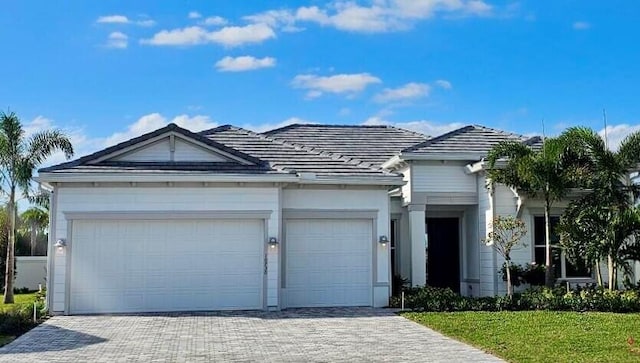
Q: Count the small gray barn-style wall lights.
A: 3